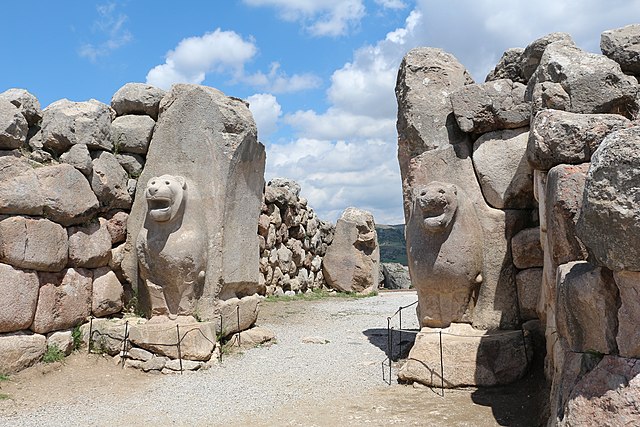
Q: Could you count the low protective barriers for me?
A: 2